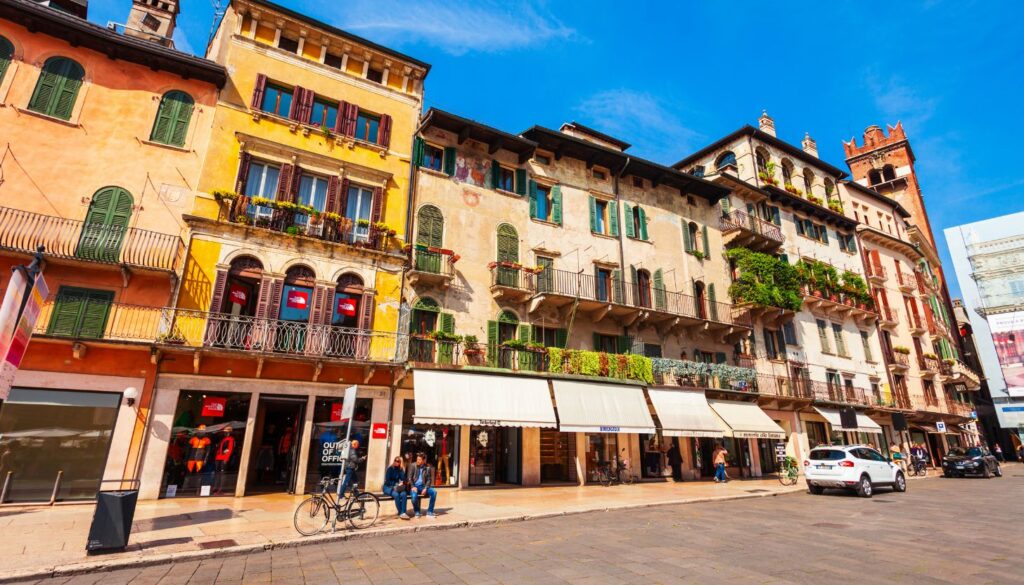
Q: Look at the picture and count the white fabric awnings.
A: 5